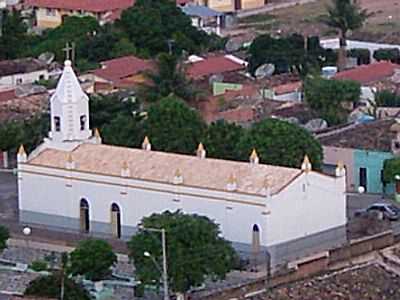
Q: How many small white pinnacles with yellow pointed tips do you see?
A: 12